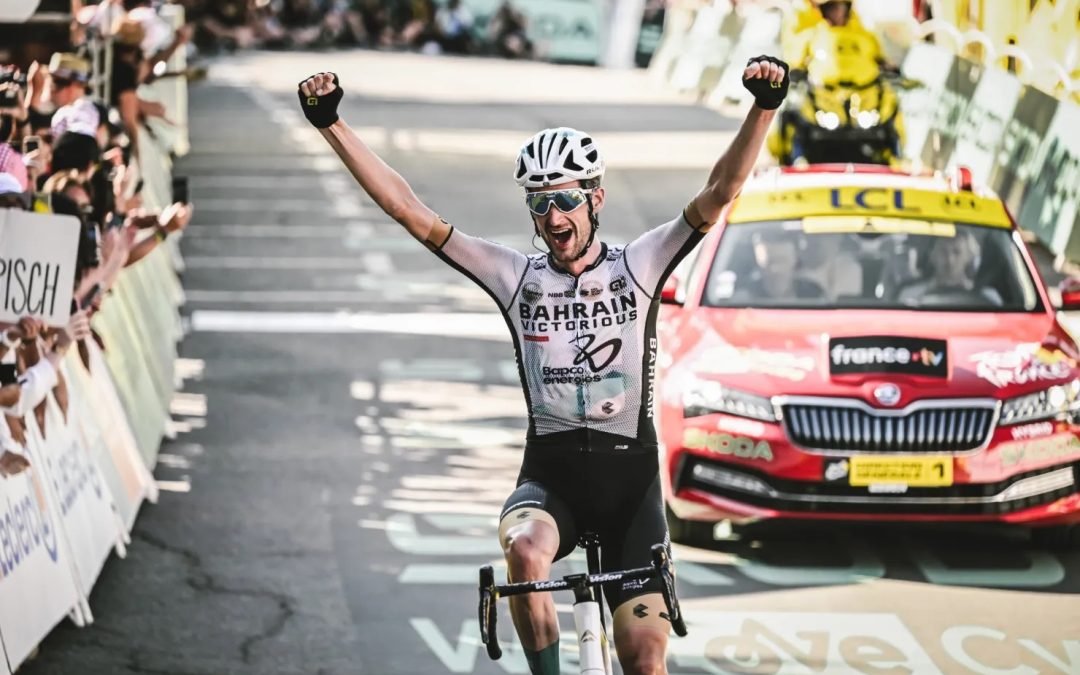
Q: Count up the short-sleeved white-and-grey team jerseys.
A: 1